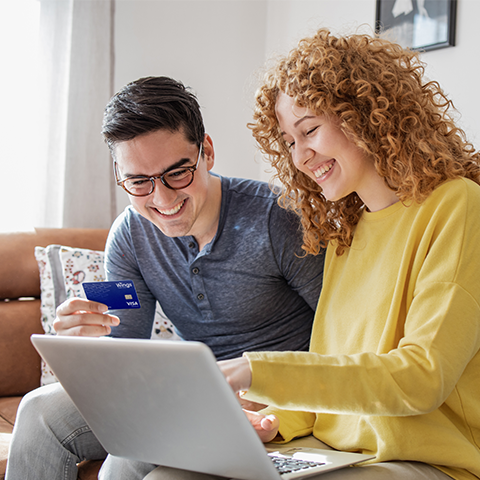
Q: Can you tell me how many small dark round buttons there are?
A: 3